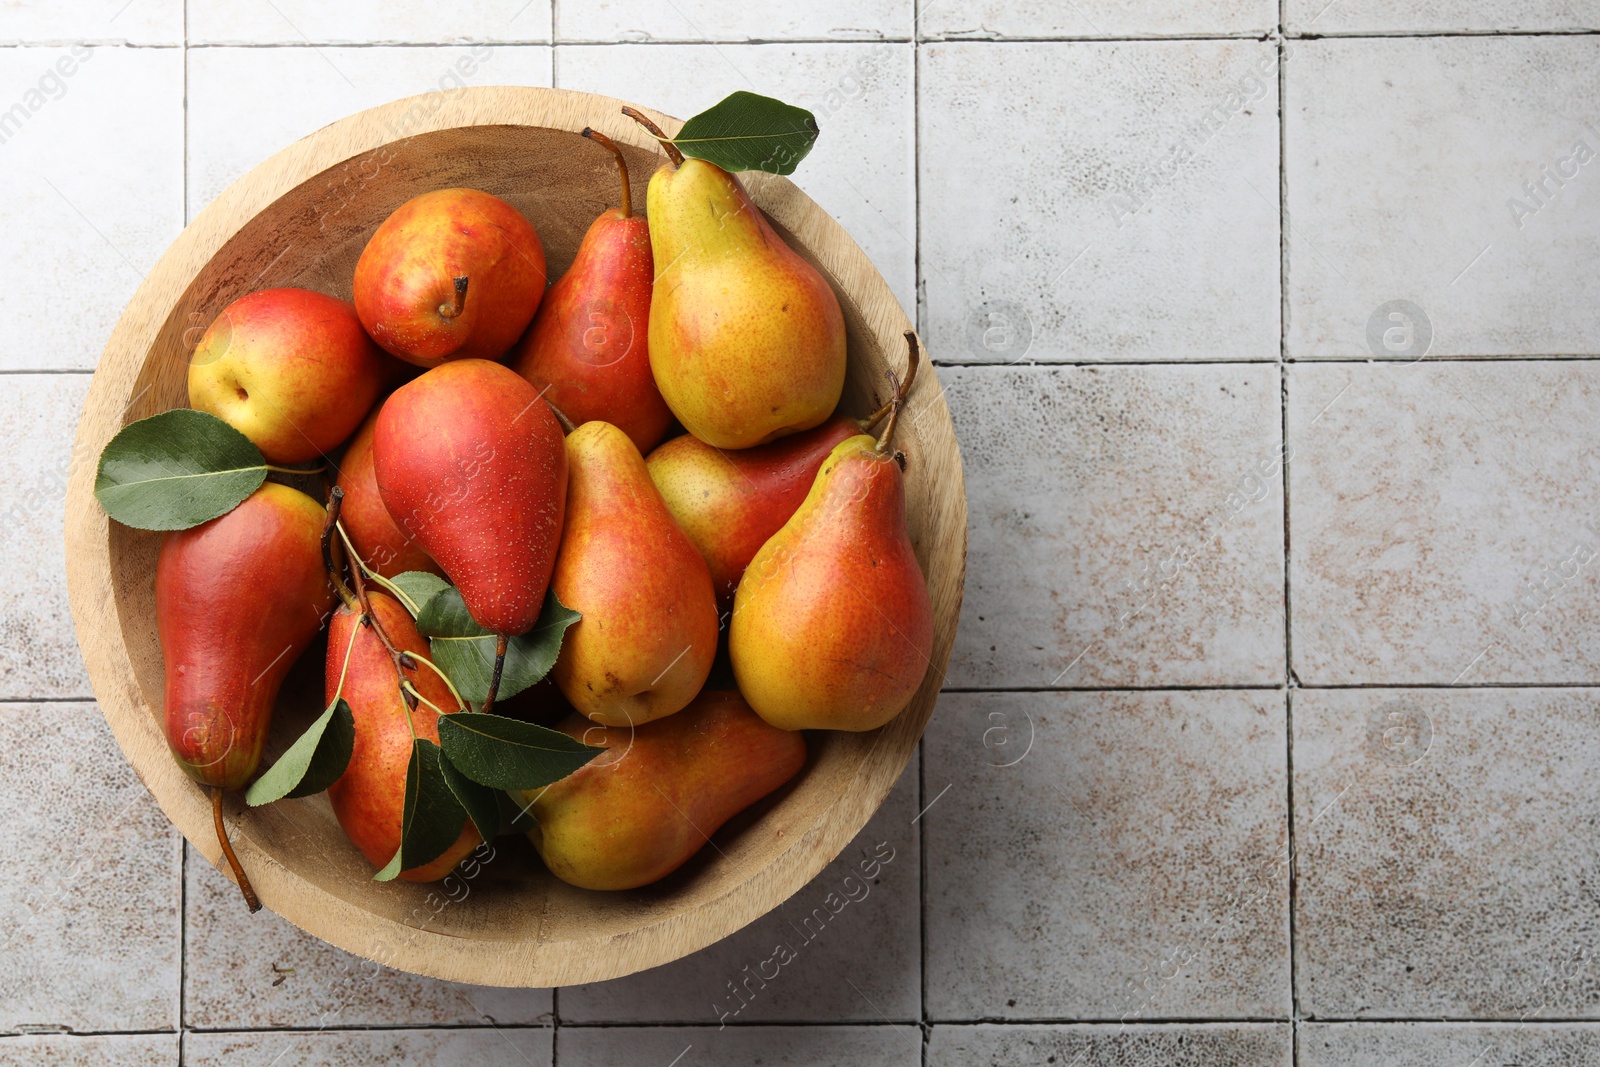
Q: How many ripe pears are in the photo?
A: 12